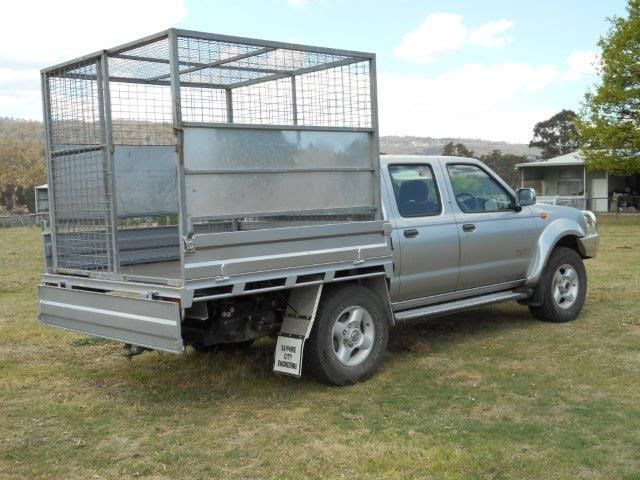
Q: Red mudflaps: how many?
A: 0